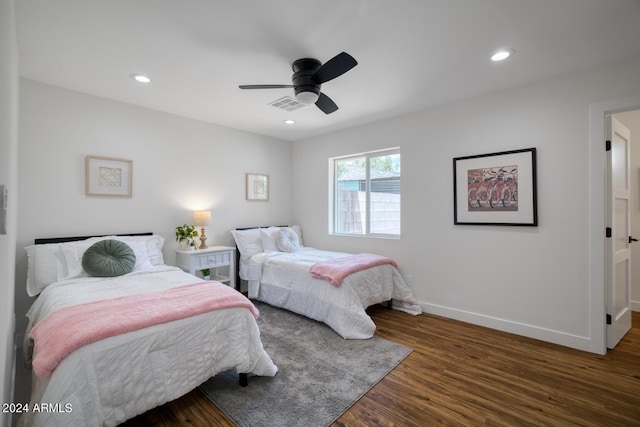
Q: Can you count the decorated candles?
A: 0